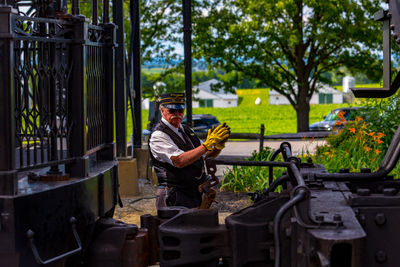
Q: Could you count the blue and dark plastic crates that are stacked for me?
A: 0